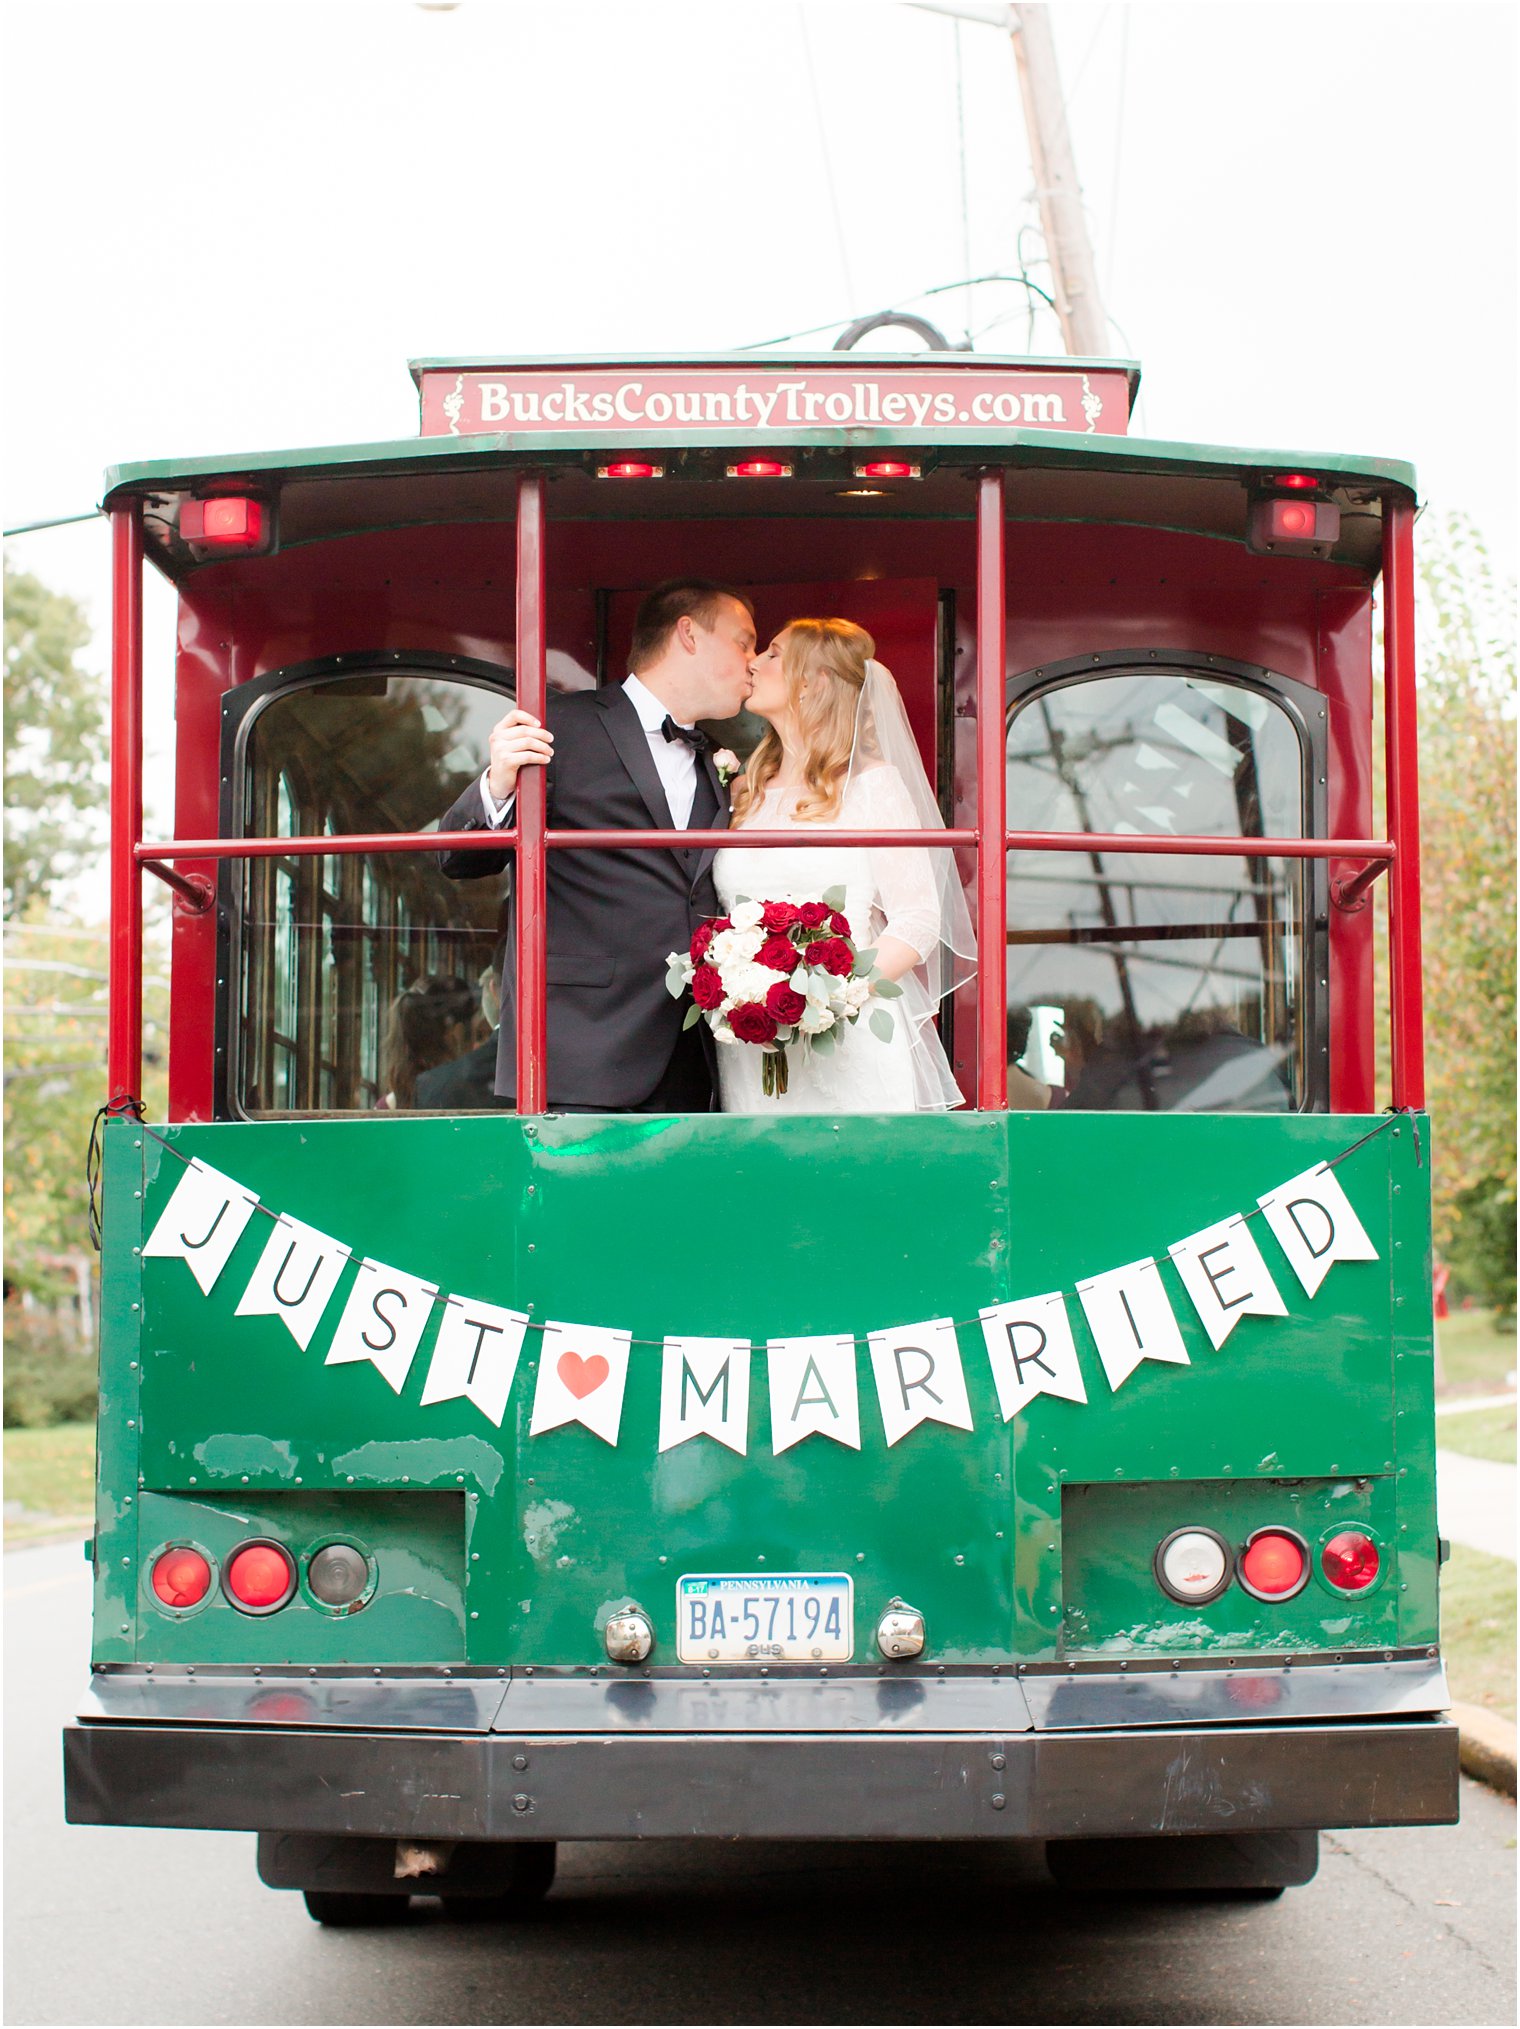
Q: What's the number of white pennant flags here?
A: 12